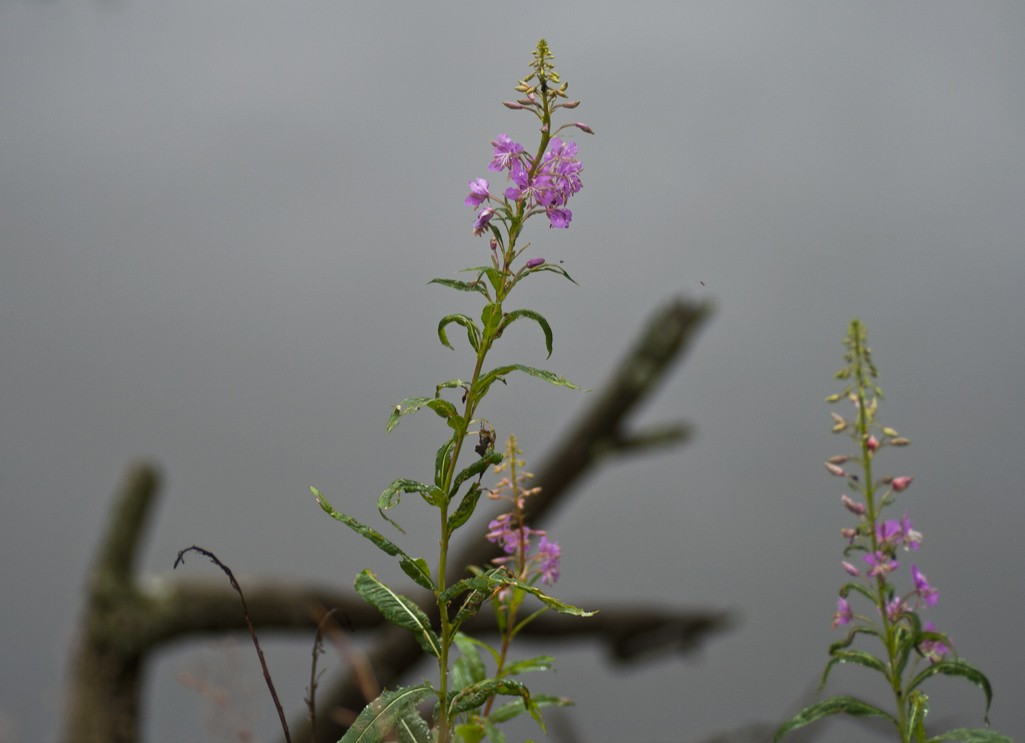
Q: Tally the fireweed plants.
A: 3